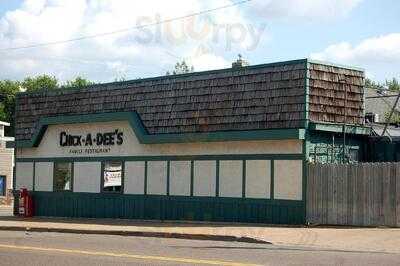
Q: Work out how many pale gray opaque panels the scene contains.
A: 10